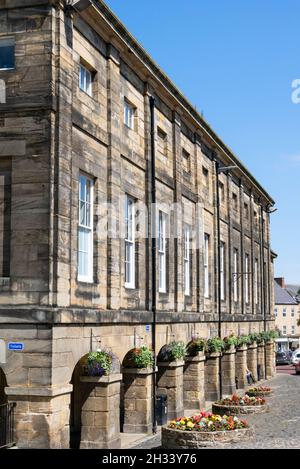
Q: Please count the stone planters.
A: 3